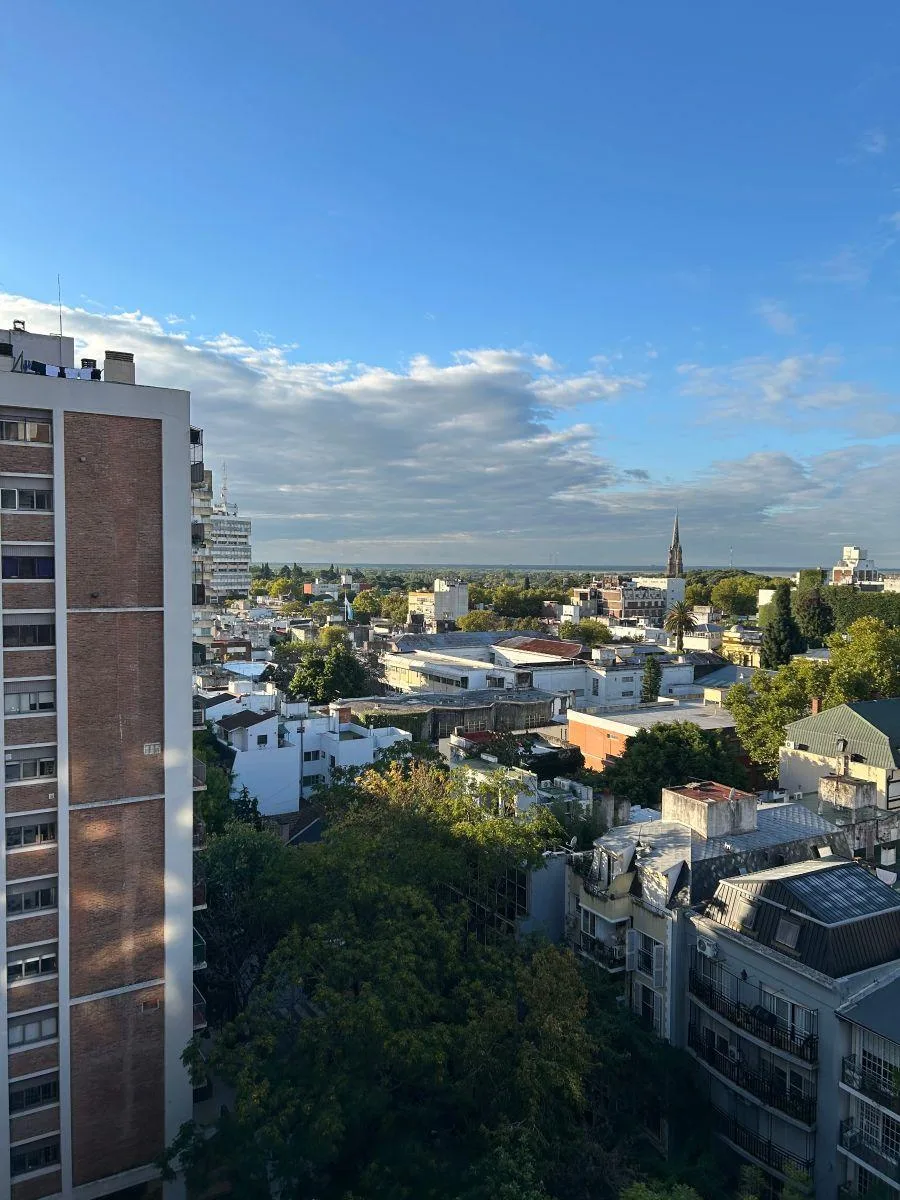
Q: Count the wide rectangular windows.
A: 12